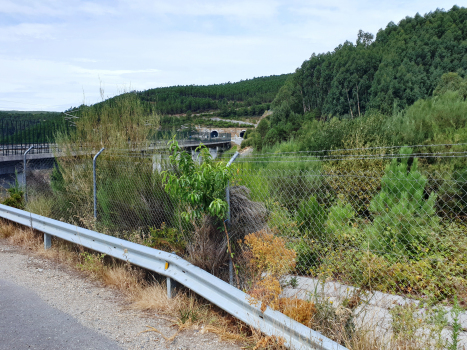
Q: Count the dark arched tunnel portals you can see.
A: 2